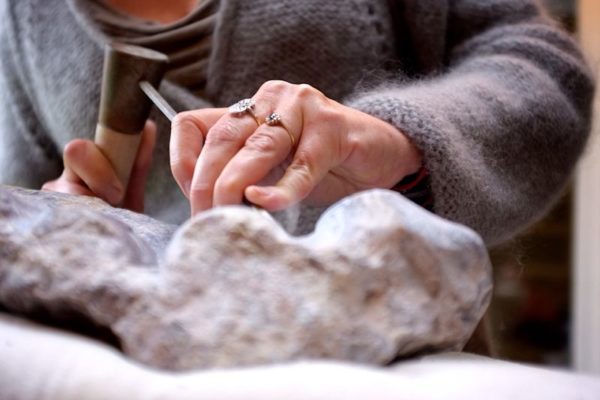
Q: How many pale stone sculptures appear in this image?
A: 1